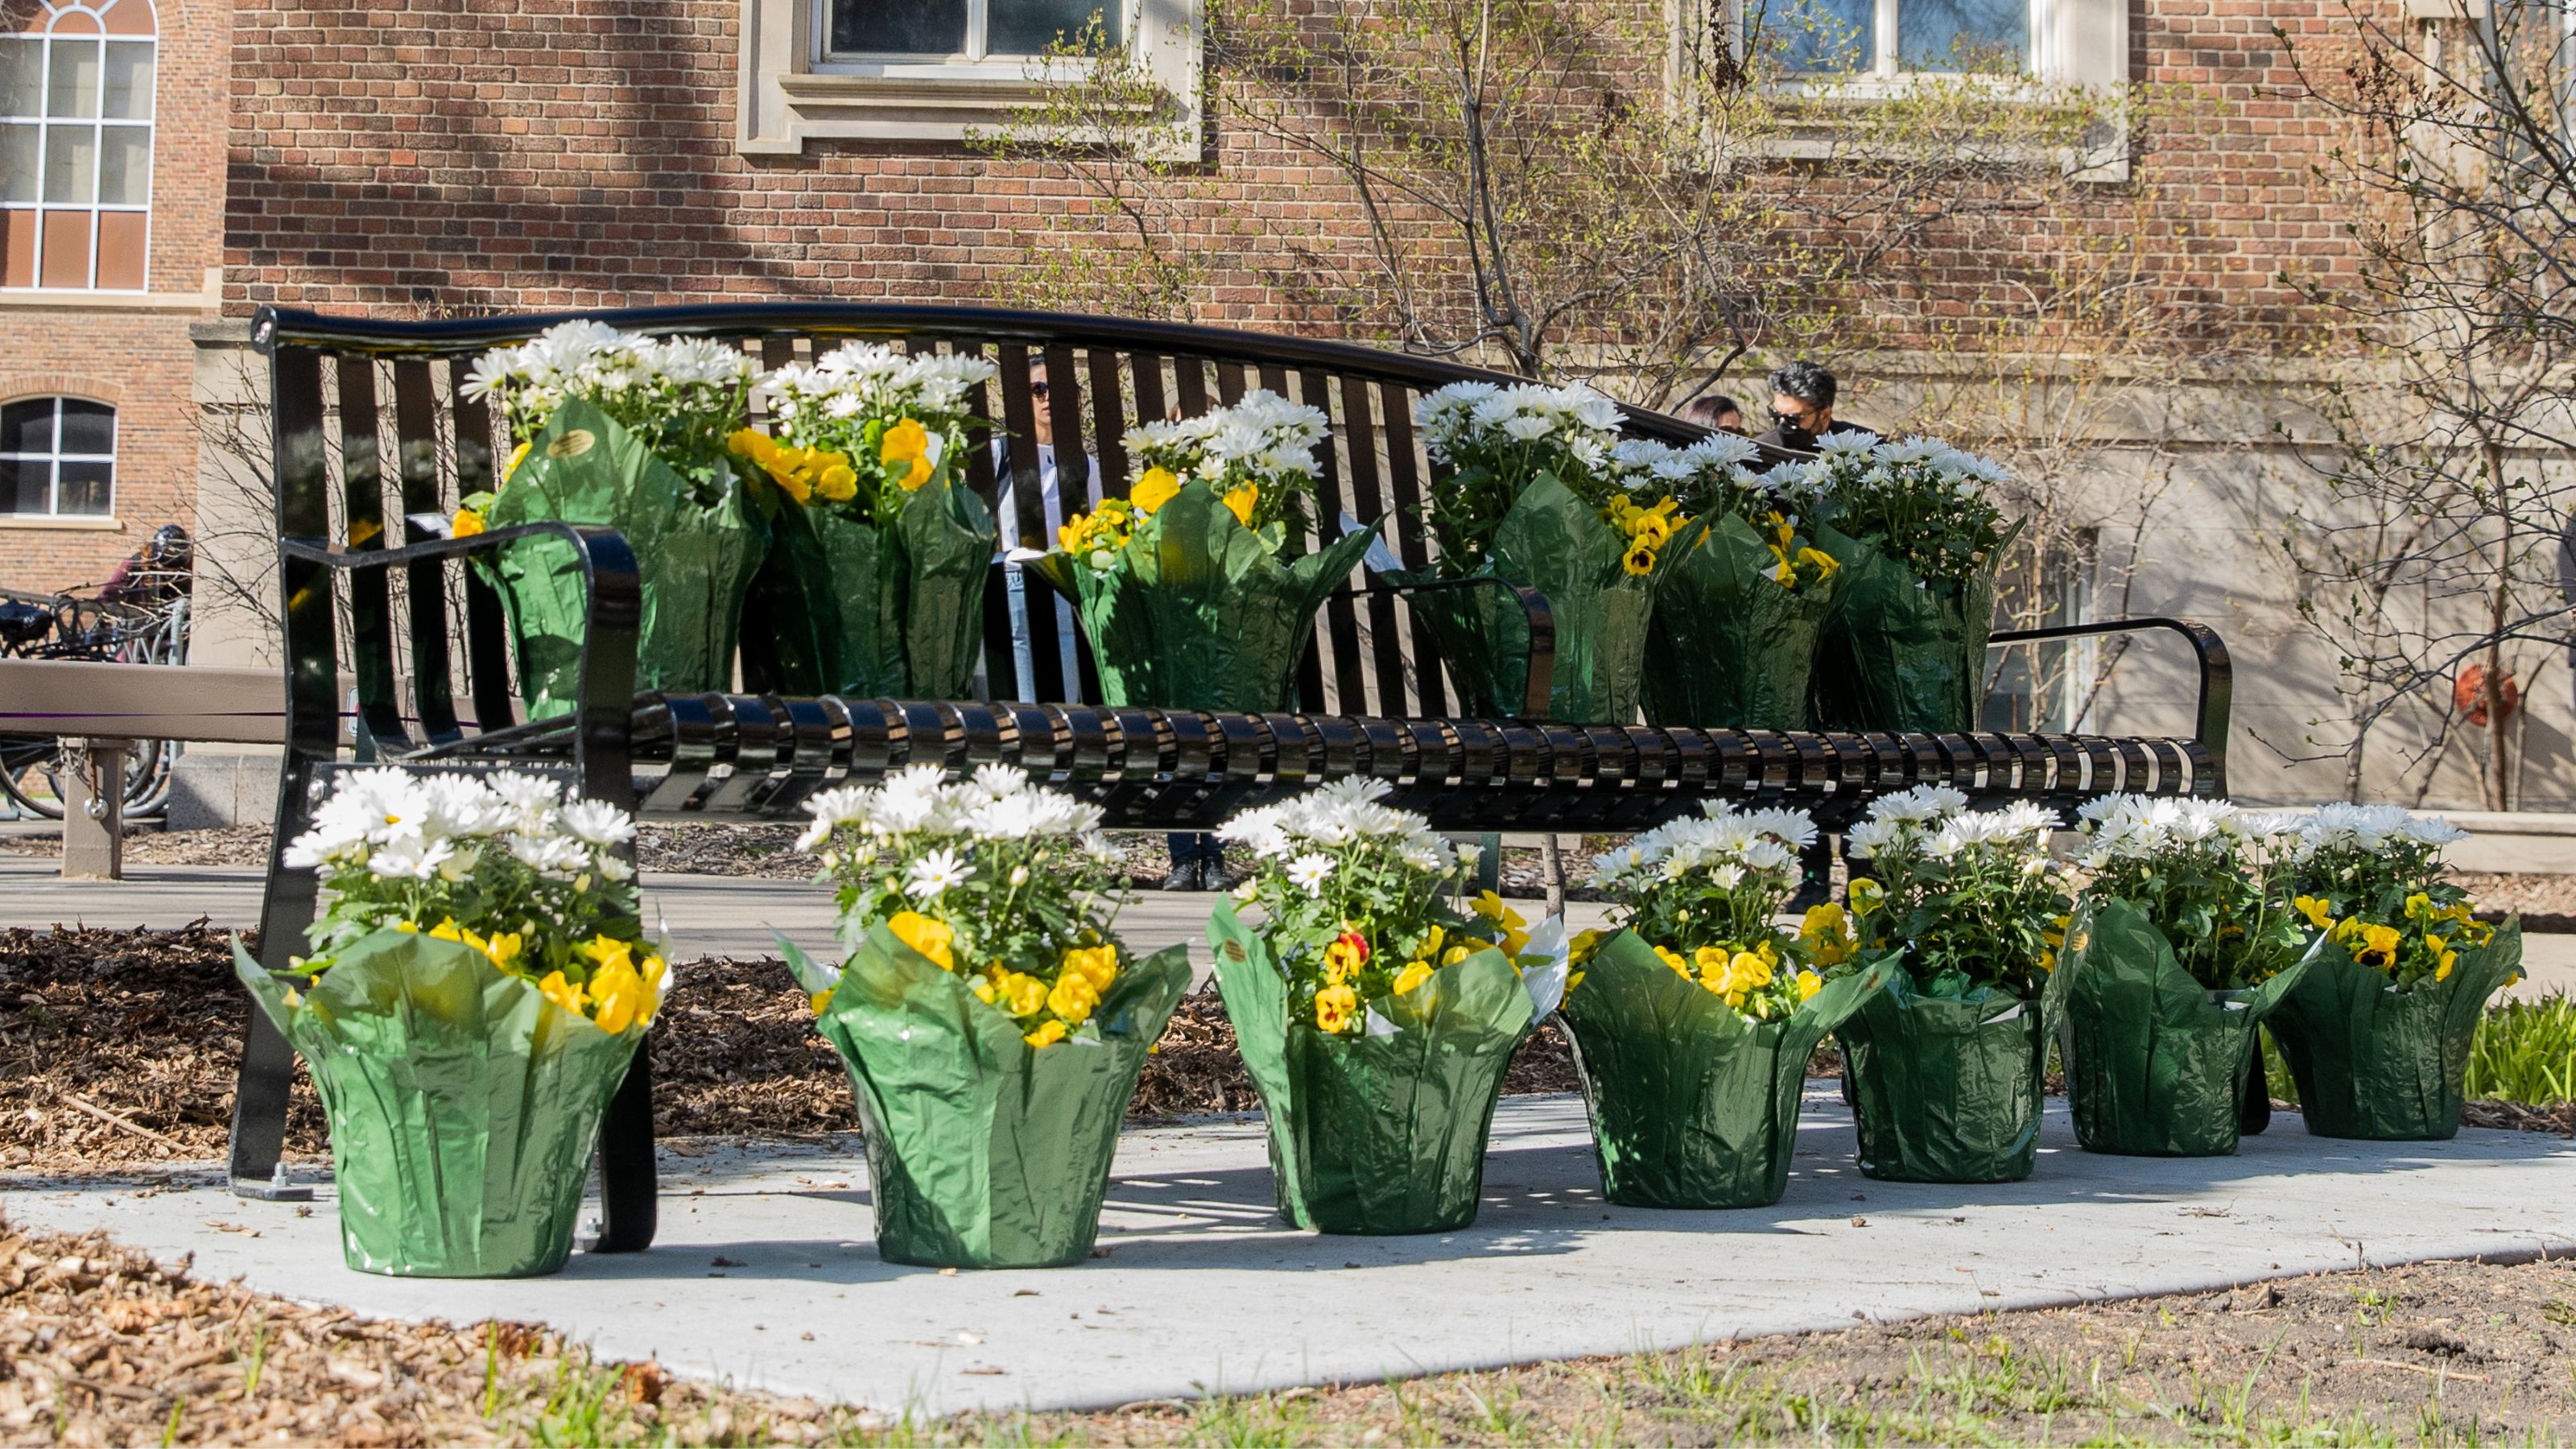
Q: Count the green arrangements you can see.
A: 13